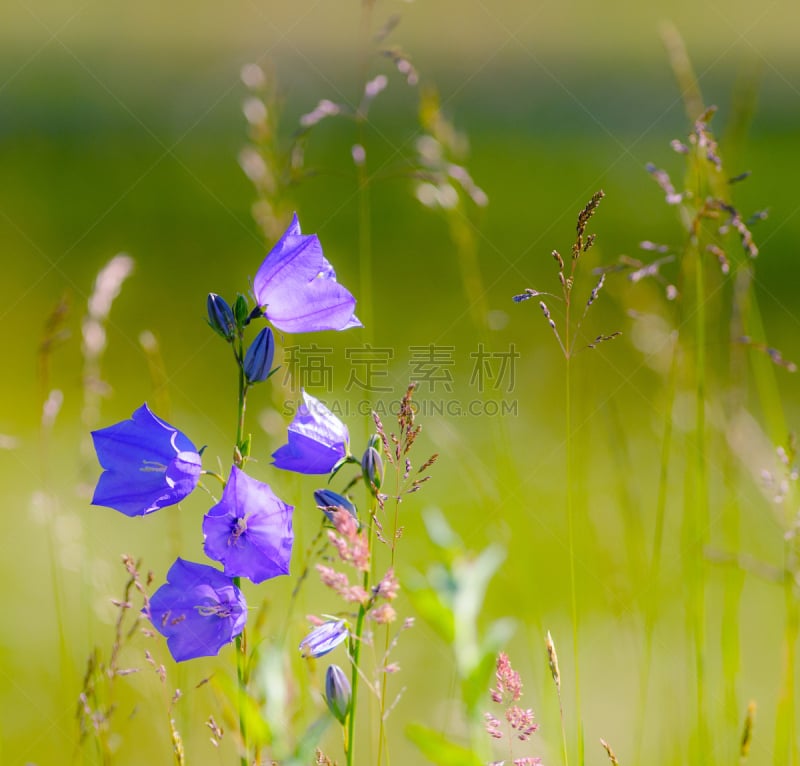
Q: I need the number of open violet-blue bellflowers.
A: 5